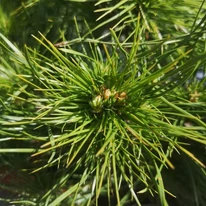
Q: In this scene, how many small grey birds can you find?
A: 0